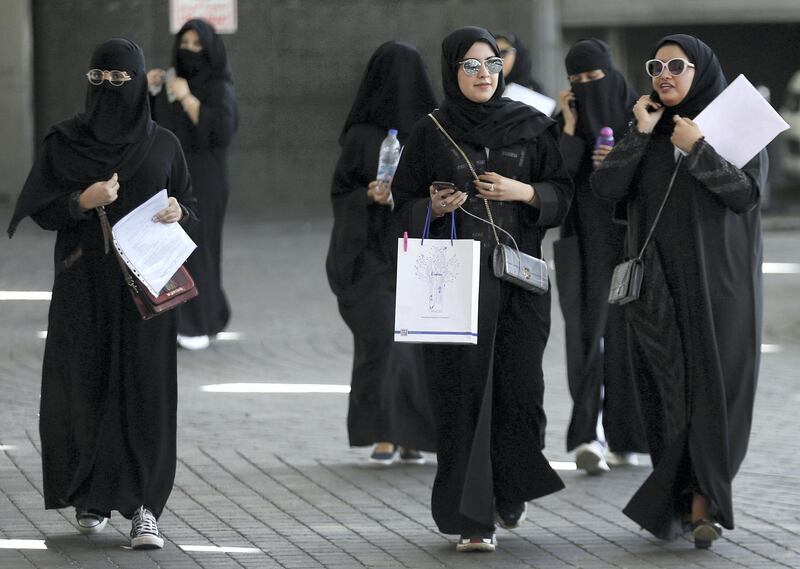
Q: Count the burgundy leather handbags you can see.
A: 1